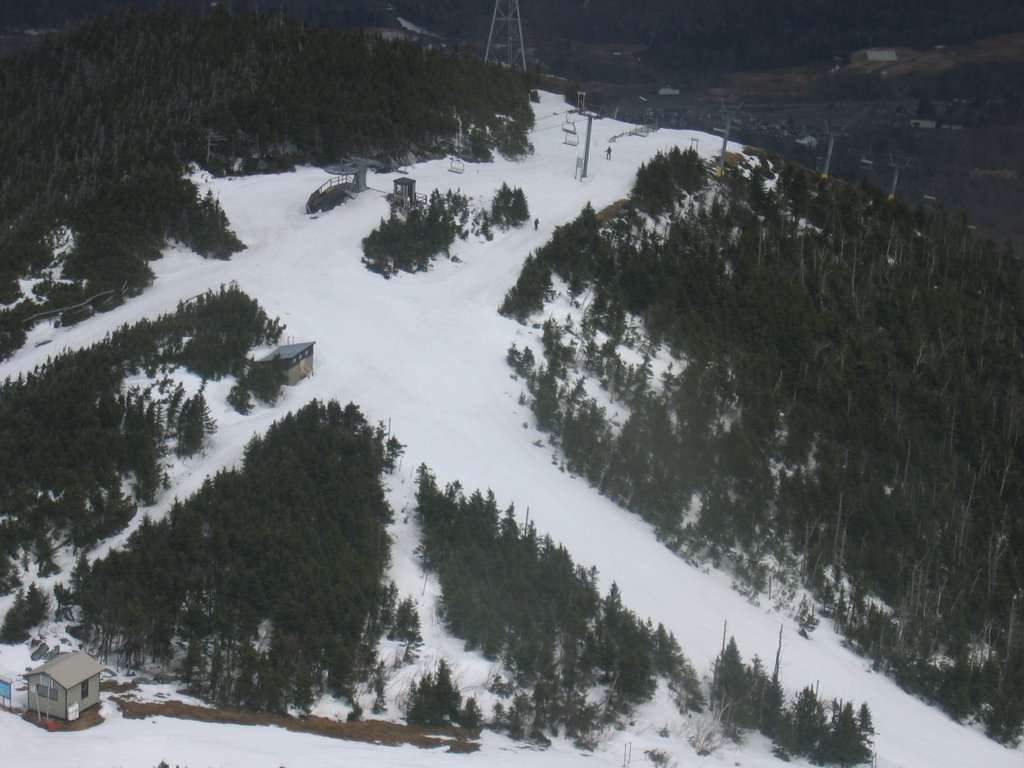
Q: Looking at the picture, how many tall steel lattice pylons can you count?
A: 1